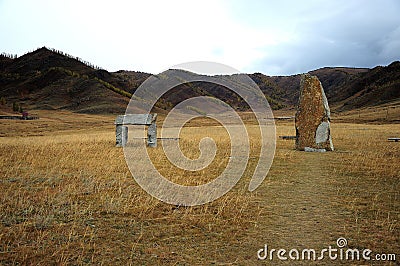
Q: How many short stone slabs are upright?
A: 2